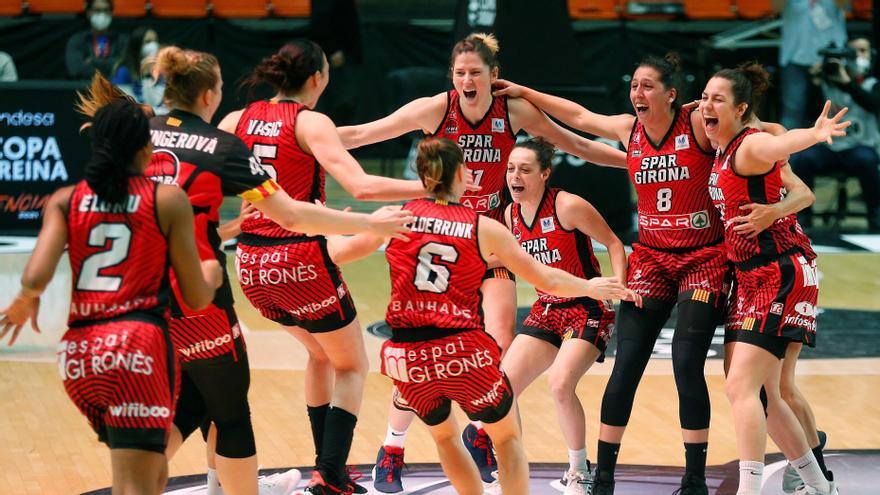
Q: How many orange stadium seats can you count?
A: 11